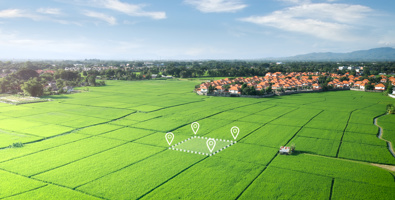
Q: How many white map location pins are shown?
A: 4